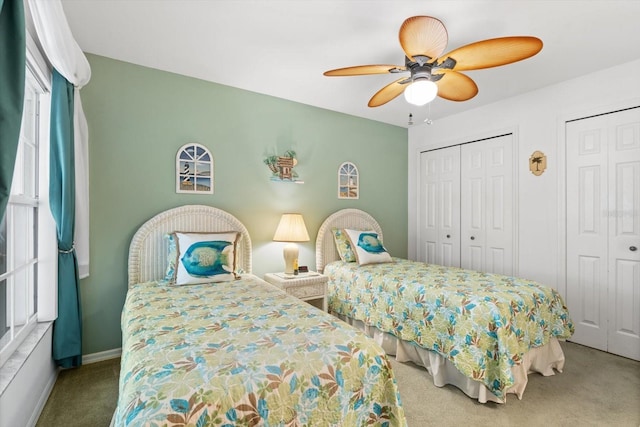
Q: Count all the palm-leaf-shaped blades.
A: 5